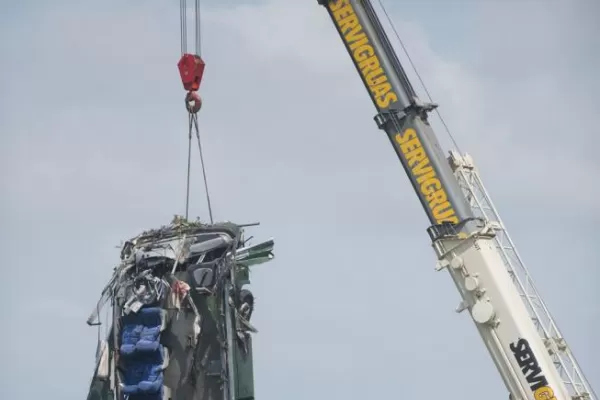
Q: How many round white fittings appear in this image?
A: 3